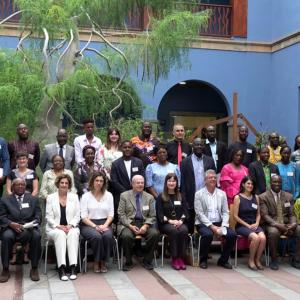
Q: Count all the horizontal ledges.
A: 1